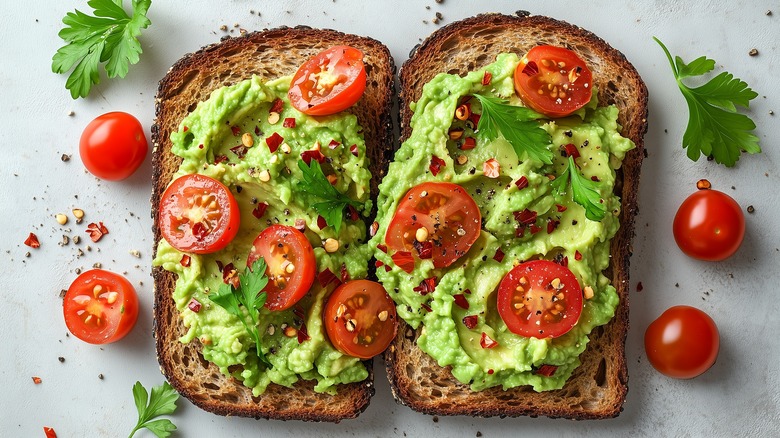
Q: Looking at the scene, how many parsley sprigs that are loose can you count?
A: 3